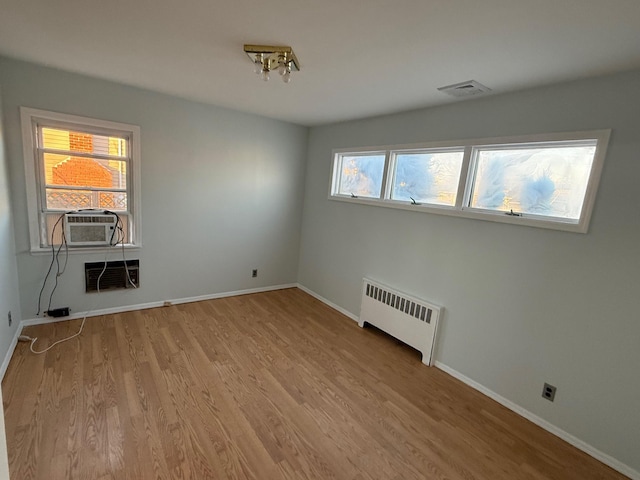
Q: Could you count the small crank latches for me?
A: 3